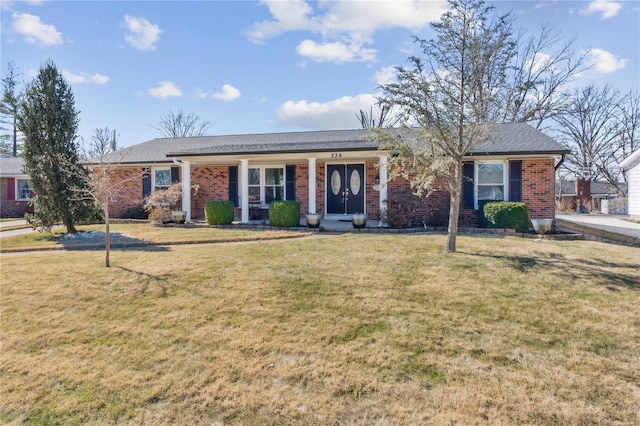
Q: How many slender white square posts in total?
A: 4